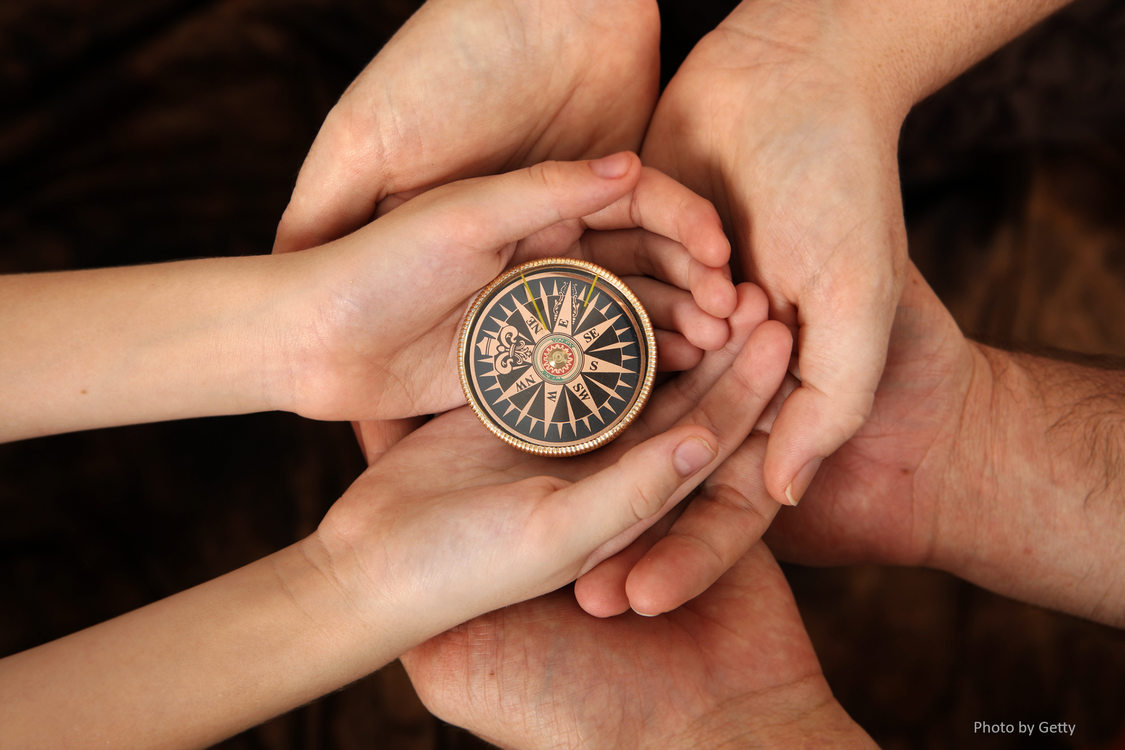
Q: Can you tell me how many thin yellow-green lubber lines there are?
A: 2